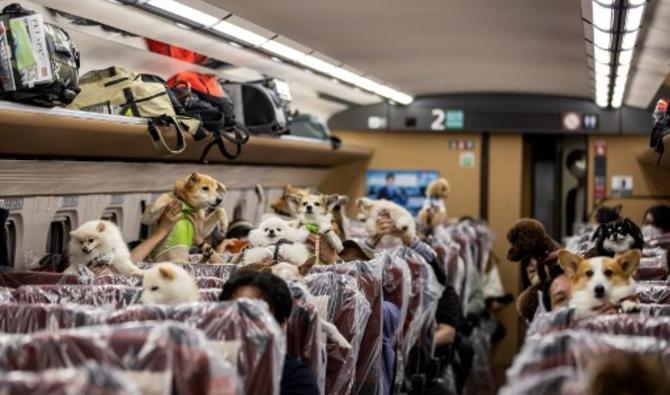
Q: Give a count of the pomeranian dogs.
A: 3